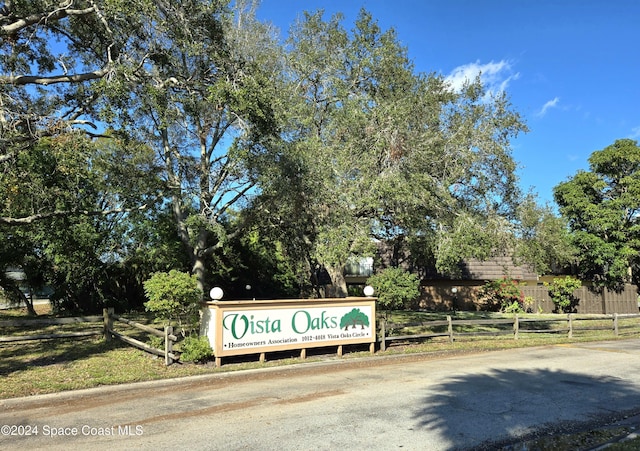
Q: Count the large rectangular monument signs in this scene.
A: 1